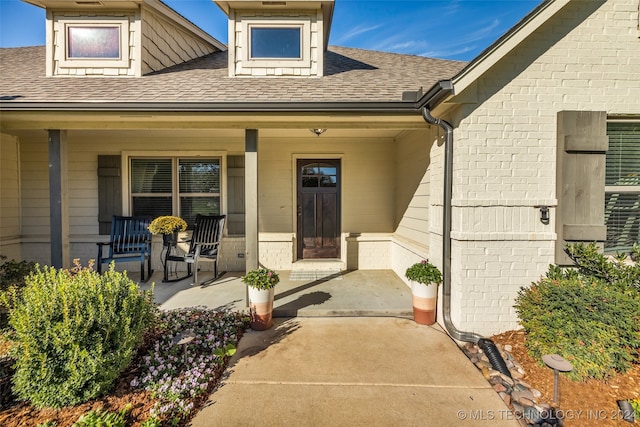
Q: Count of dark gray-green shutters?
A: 3